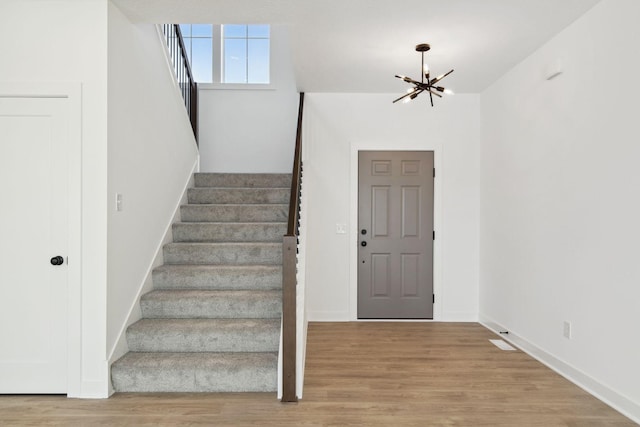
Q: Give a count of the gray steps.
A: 9